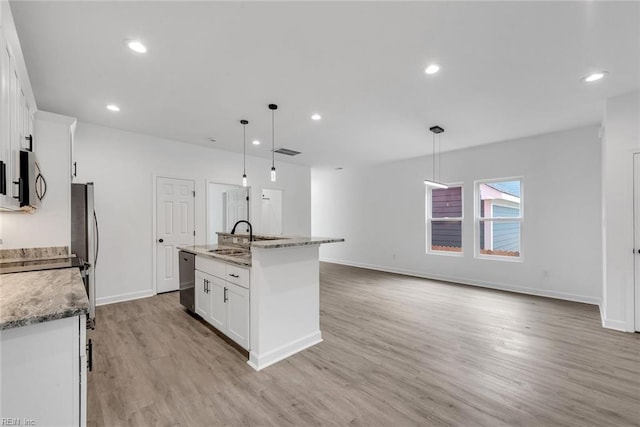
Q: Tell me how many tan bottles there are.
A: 0